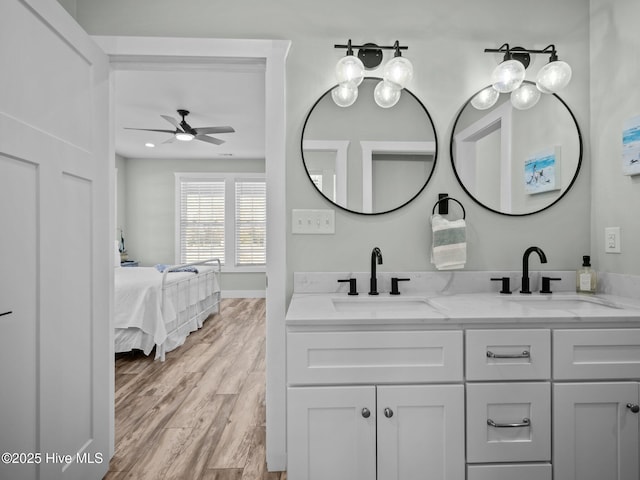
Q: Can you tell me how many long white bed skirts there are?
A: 1